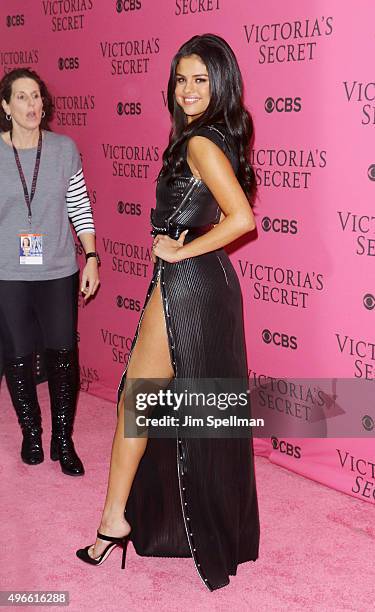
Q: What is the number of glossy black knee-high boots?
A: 2